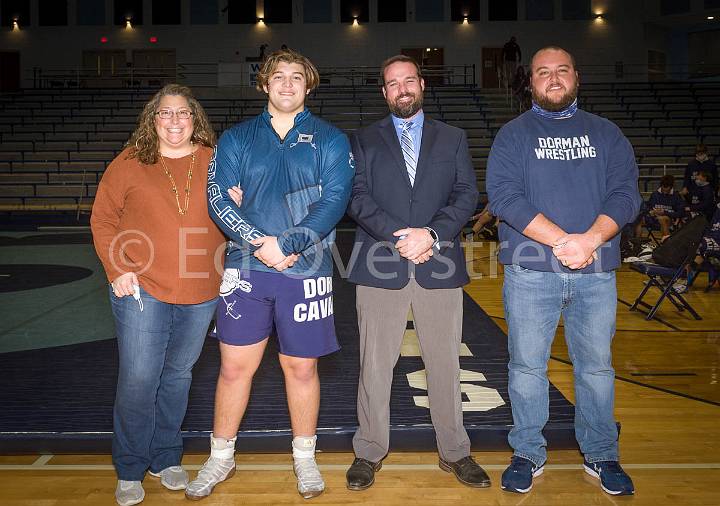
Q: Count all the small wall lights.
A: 6